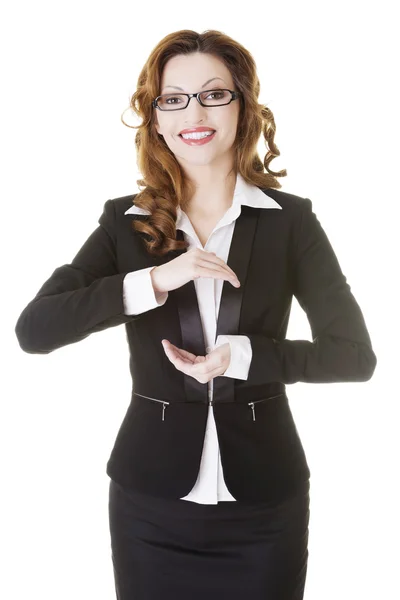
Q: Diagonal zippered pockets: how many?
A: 2